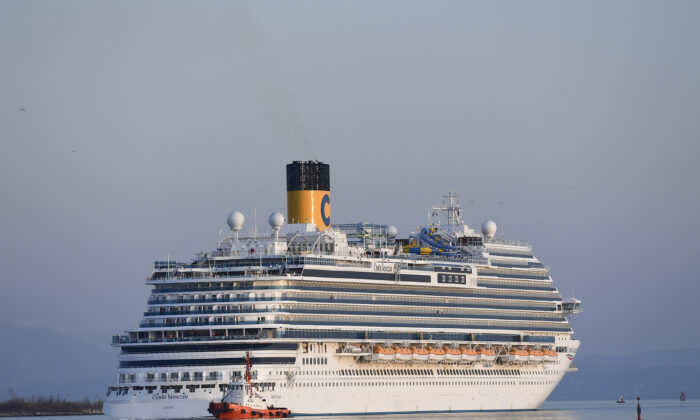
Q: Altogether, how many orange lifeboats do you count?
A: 10